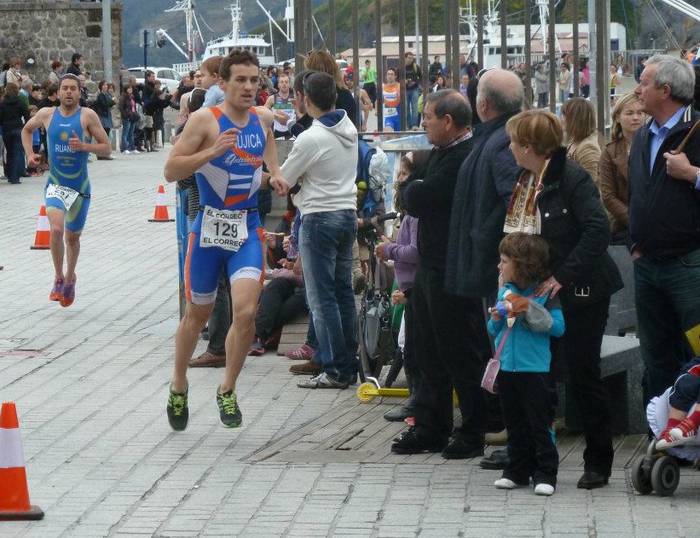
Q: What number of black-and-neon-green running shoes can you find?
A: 2